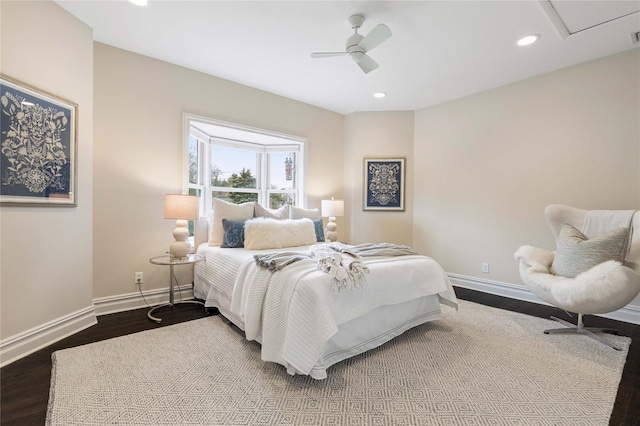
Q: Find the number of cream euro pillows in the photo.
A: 3